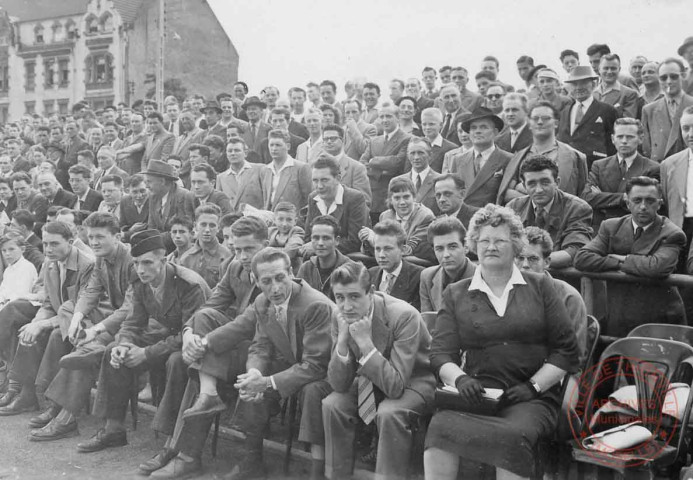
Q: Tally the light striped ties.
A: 1